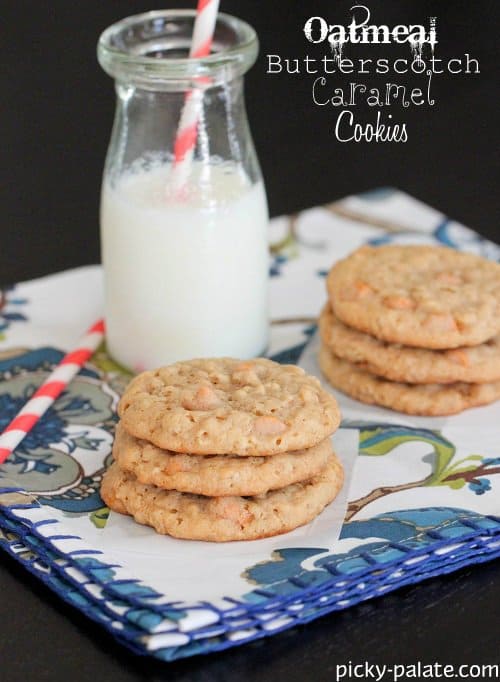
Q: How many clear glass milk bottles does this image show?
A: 1